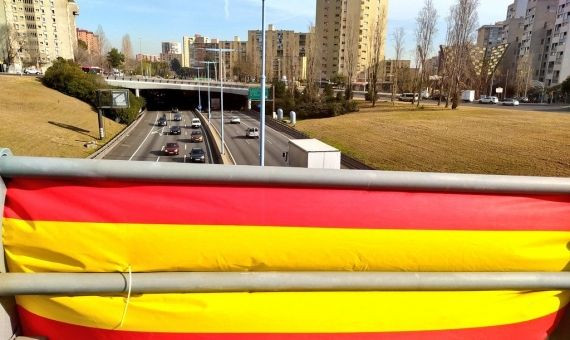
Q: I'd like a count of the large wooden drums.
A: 0